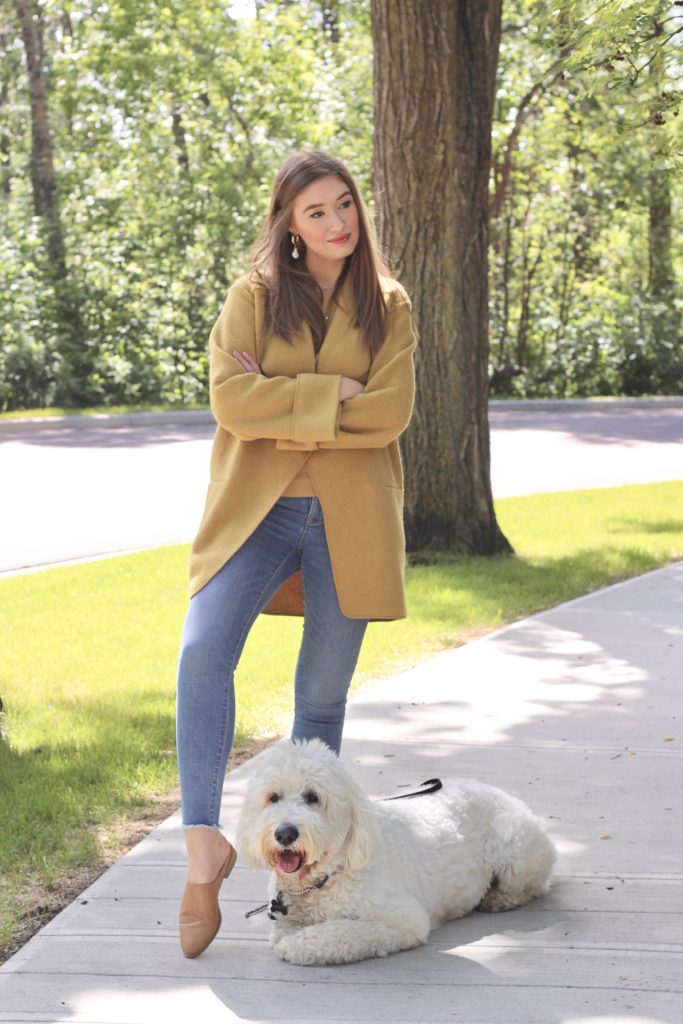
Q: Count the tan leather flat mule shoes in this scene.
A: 1